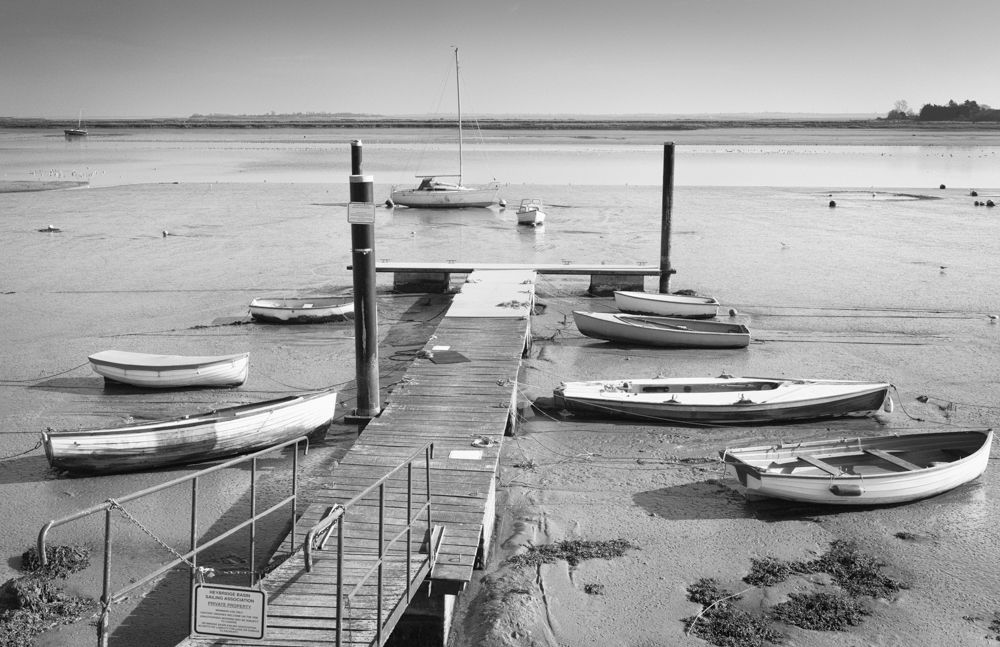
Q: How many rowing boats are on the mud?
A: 7